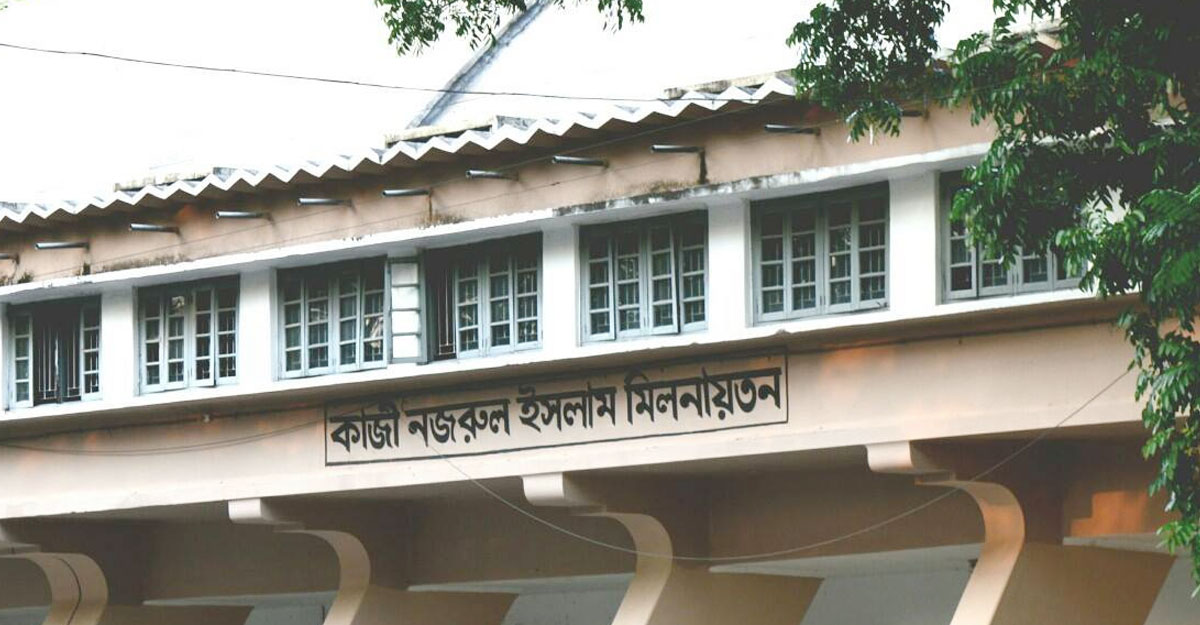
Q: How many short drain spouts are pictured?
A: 11